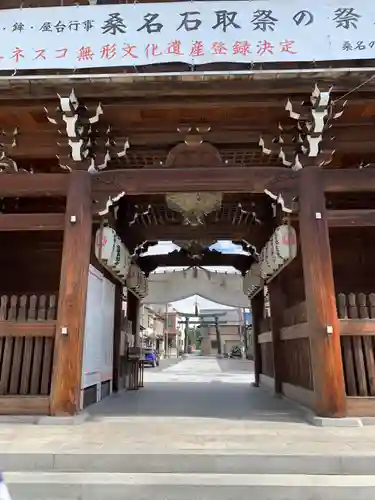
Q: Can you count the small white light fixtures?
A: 4